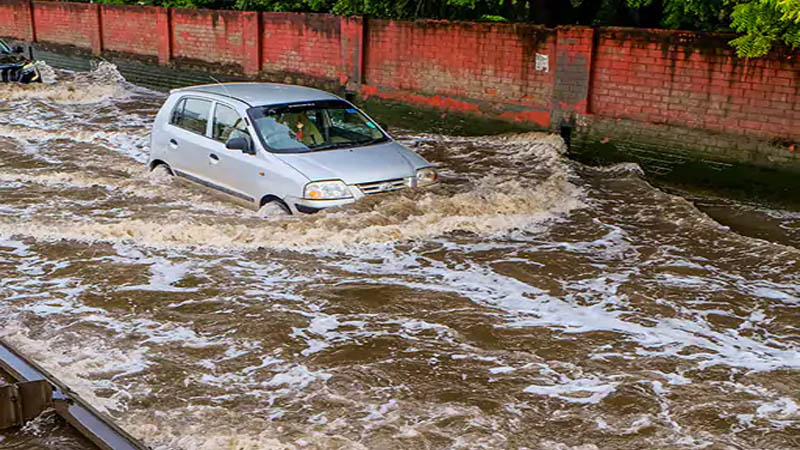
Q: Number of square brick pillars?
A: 6